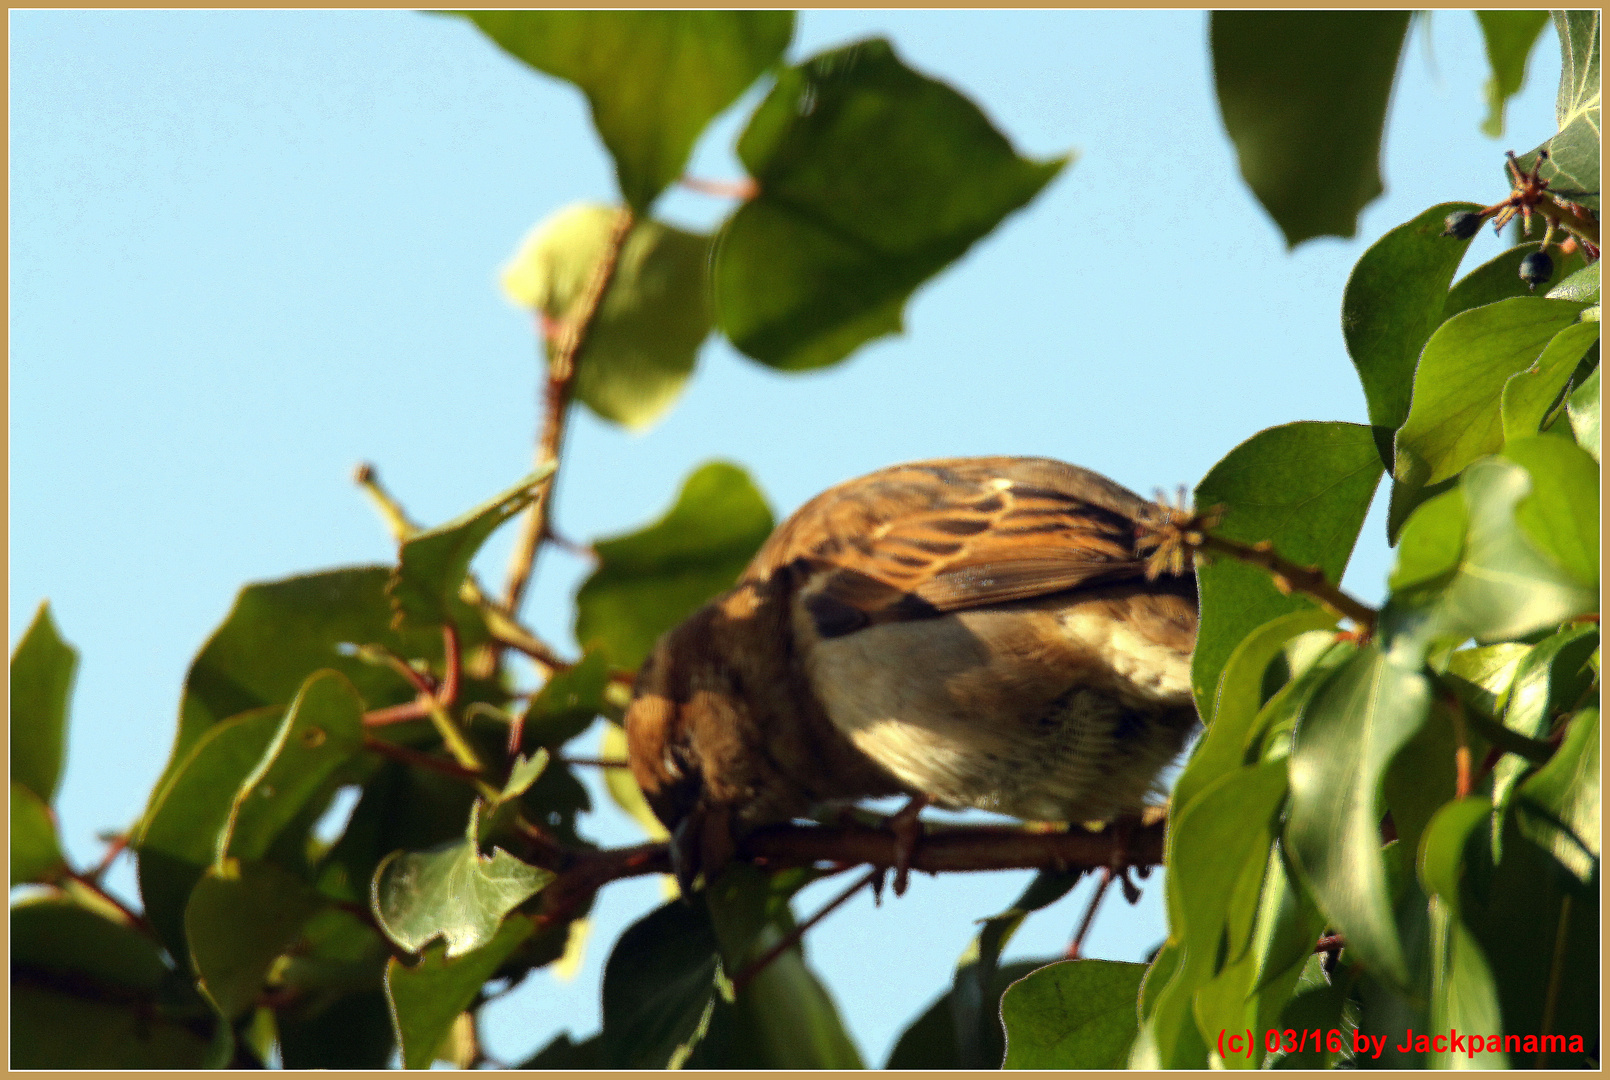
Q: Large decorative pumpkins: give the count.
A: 0